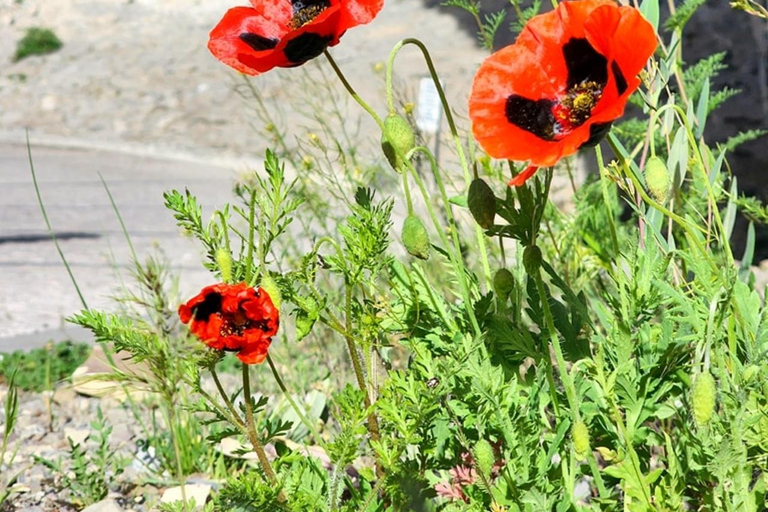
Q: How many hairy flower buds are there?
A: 11